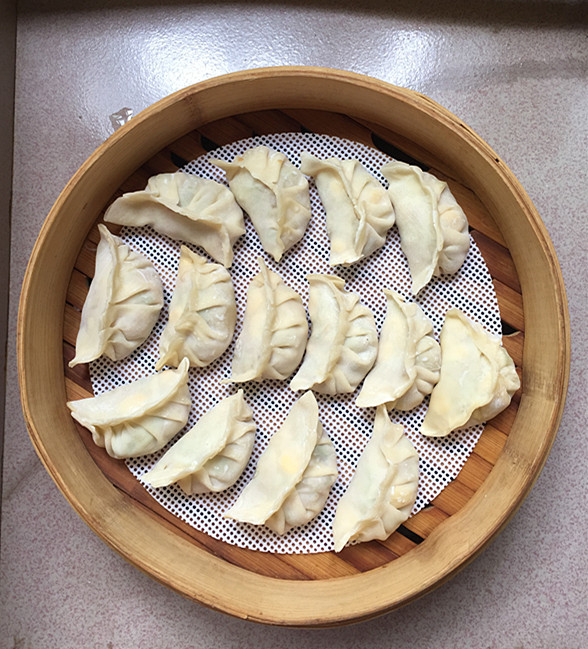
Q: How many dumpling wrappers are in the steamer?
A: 14